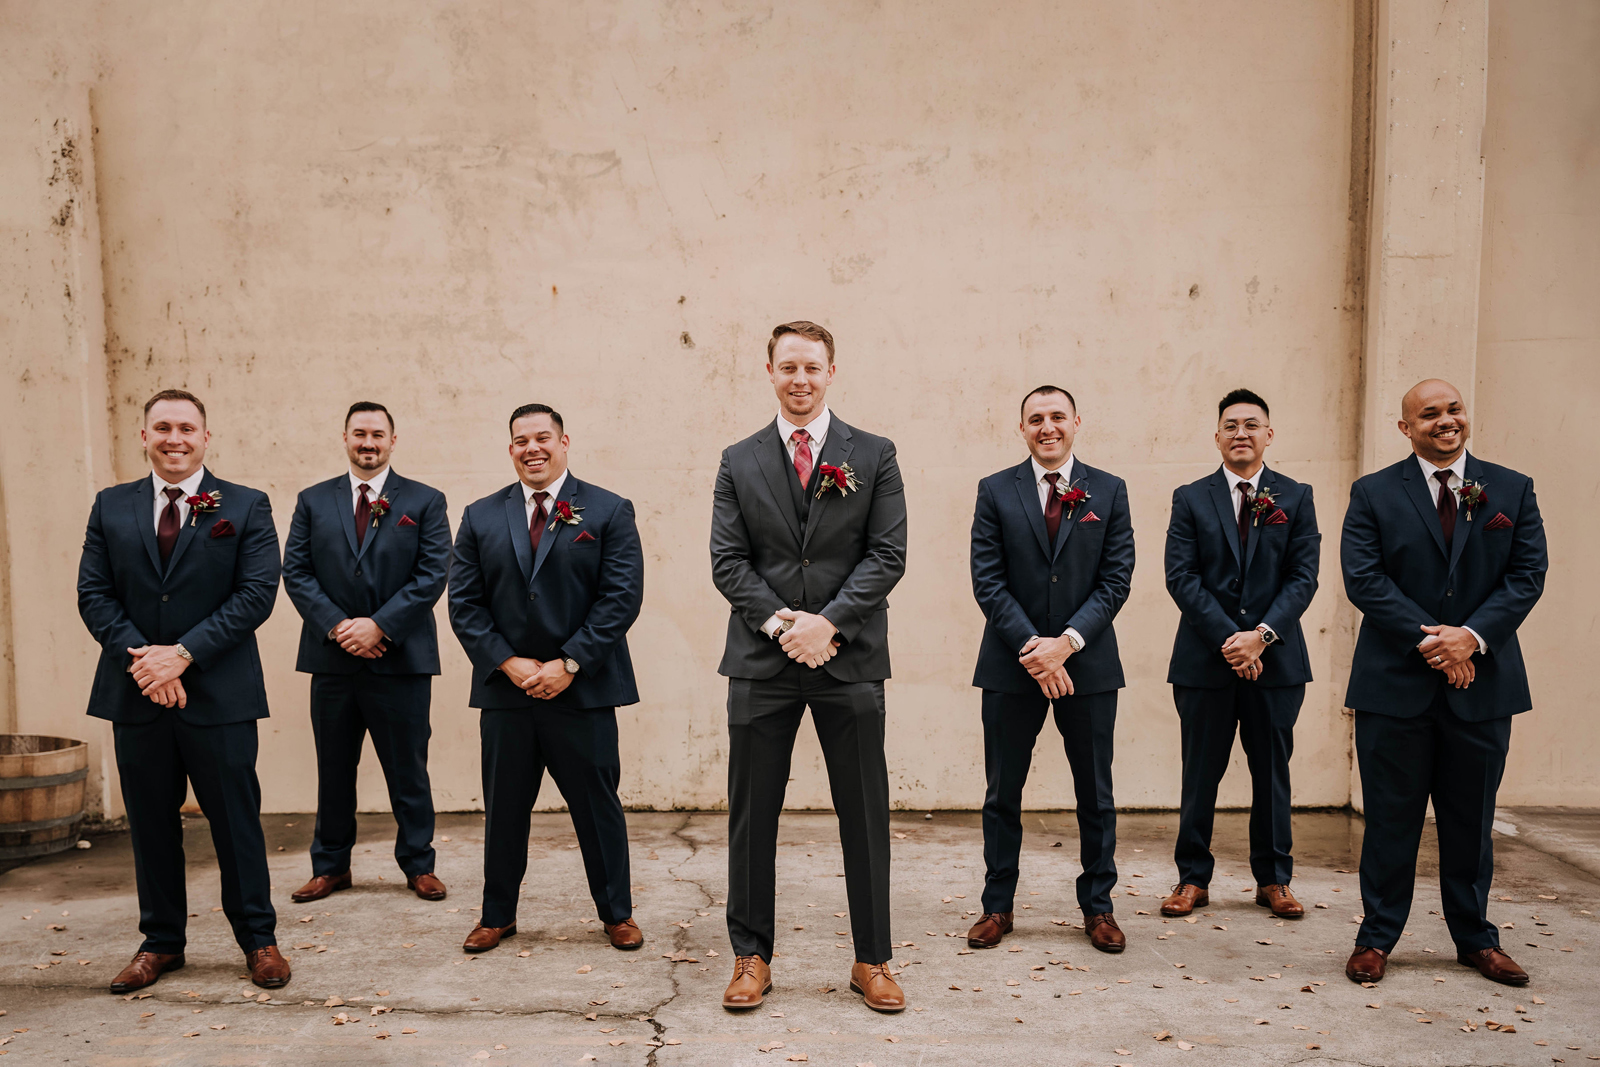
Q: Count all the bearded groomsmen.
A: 2